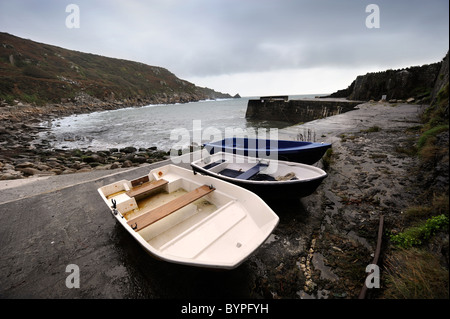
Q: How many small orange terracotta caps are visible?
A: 0